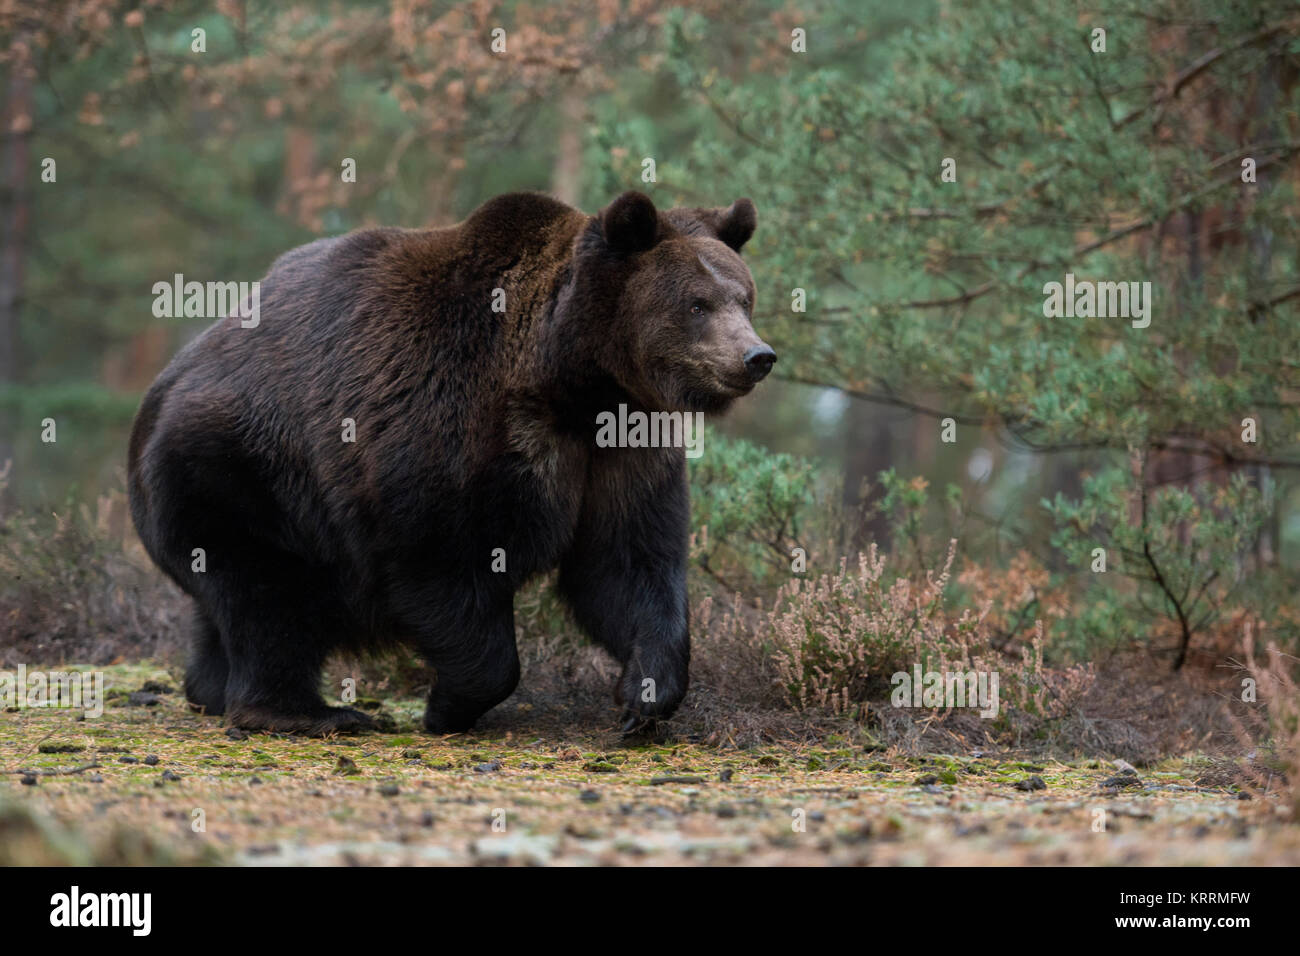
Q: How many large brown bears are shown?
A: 1